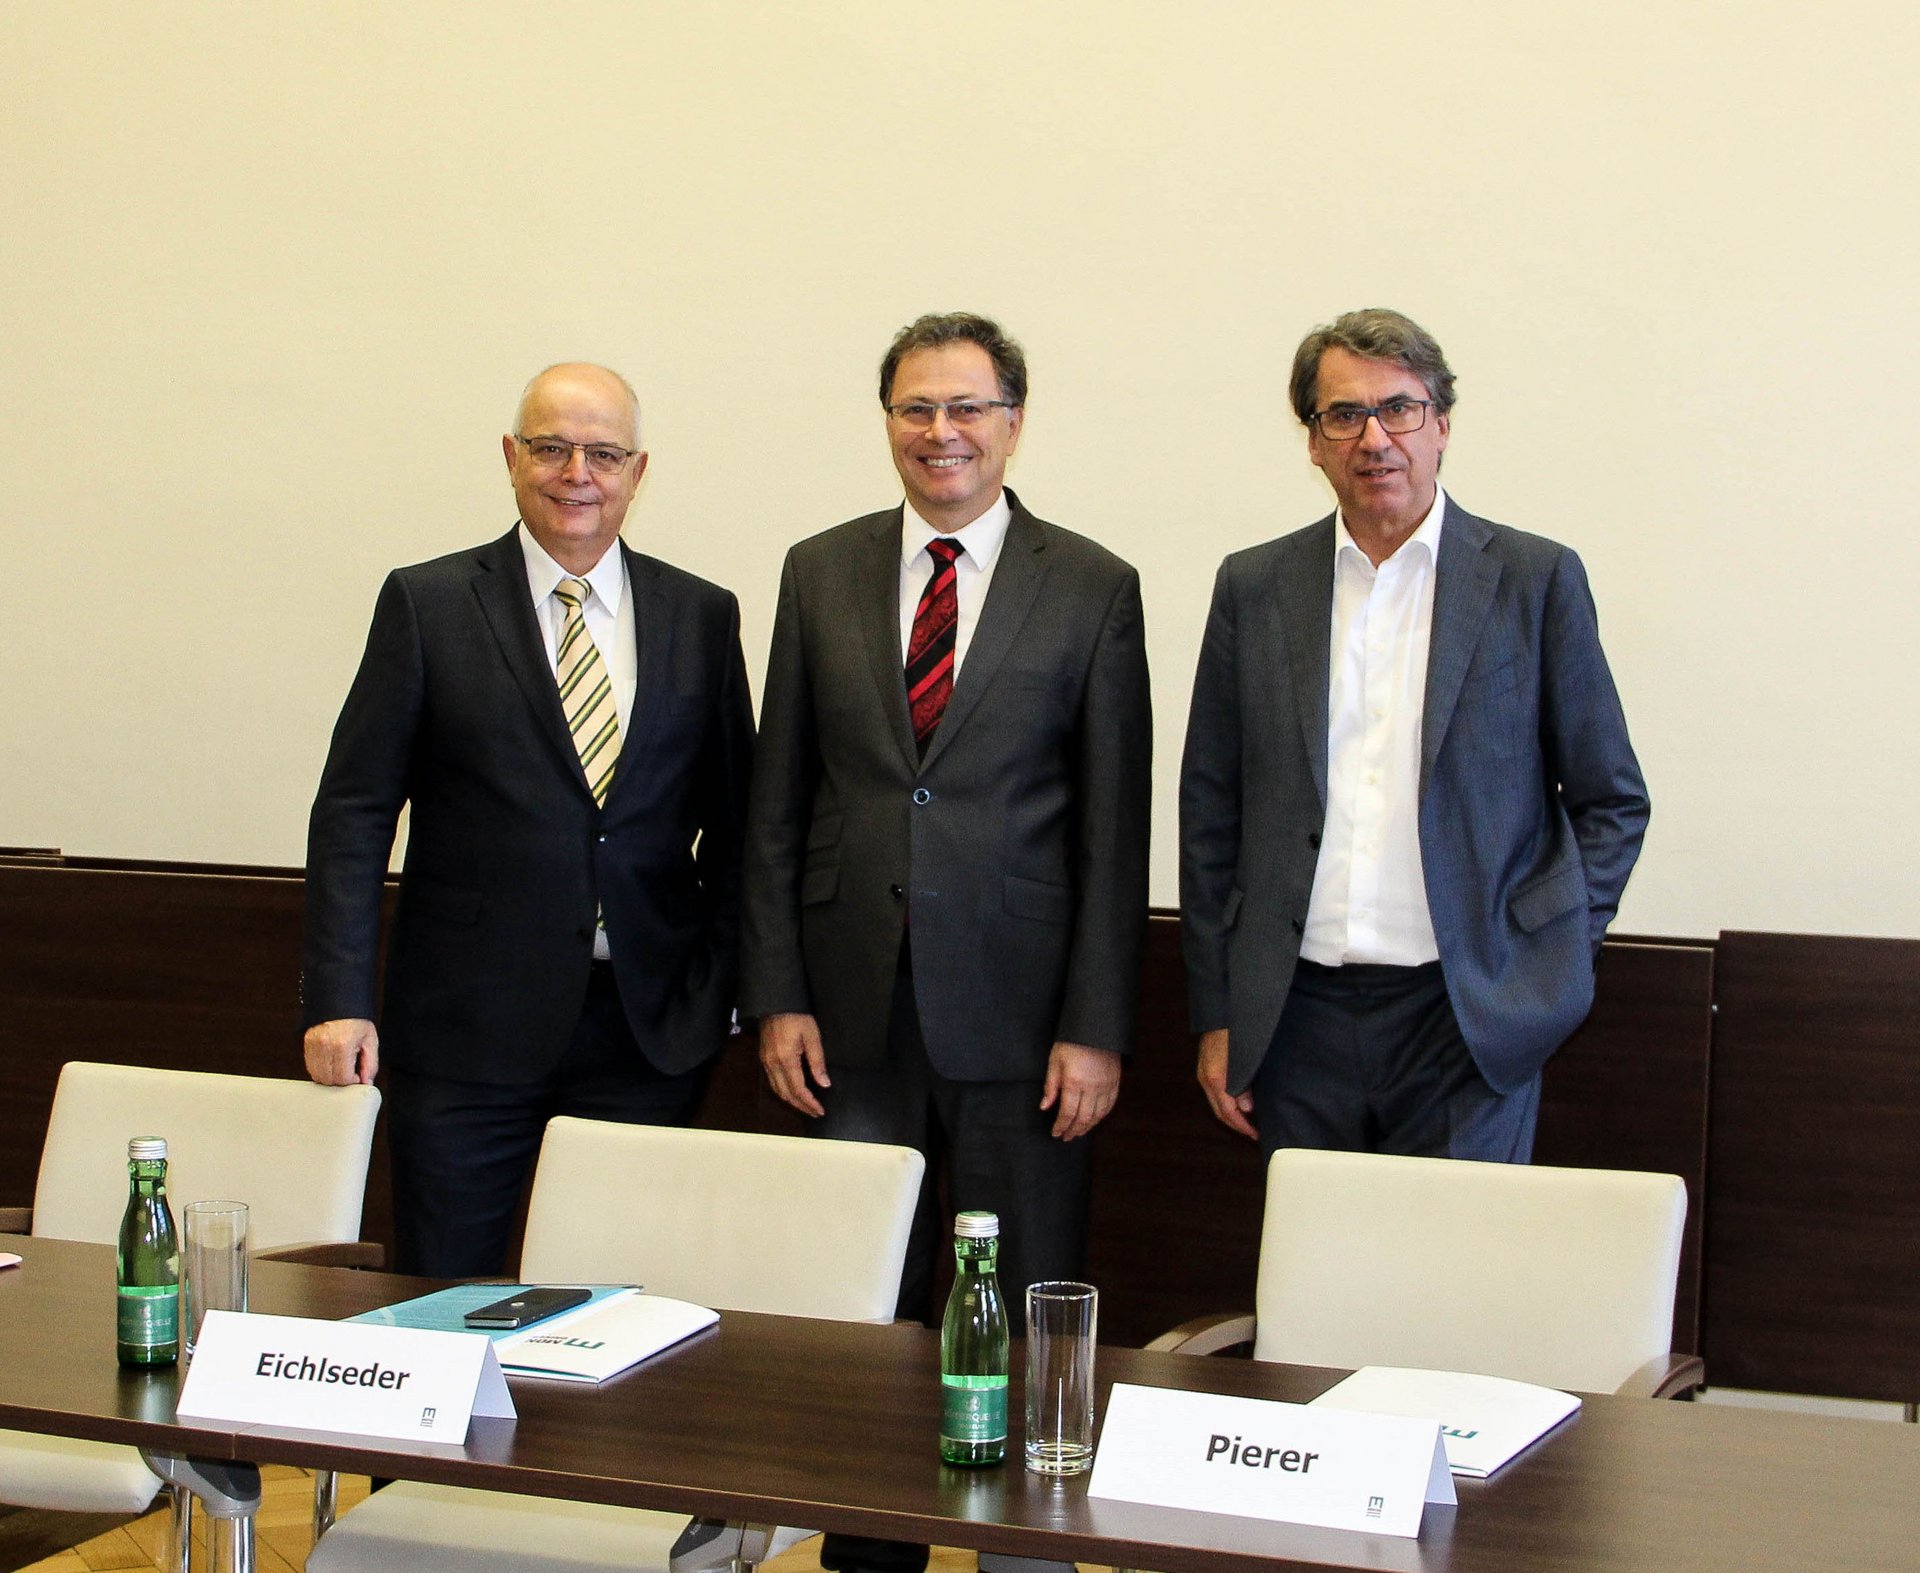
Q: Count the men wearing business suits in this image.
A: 3